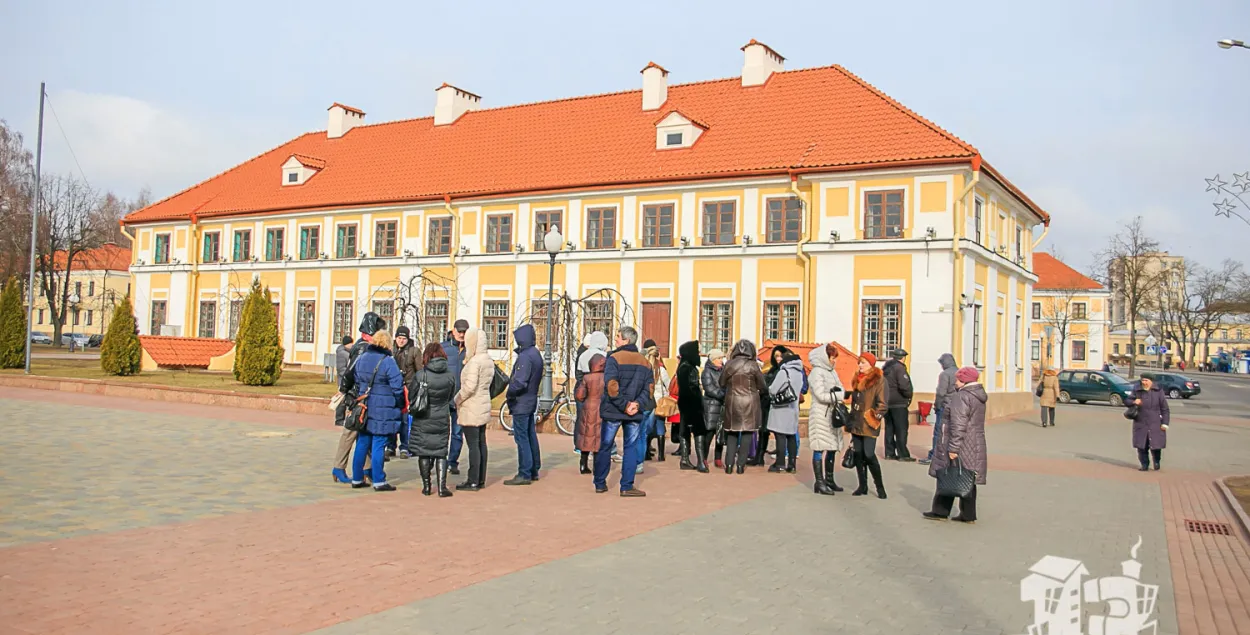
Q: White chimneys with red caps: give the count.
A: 4